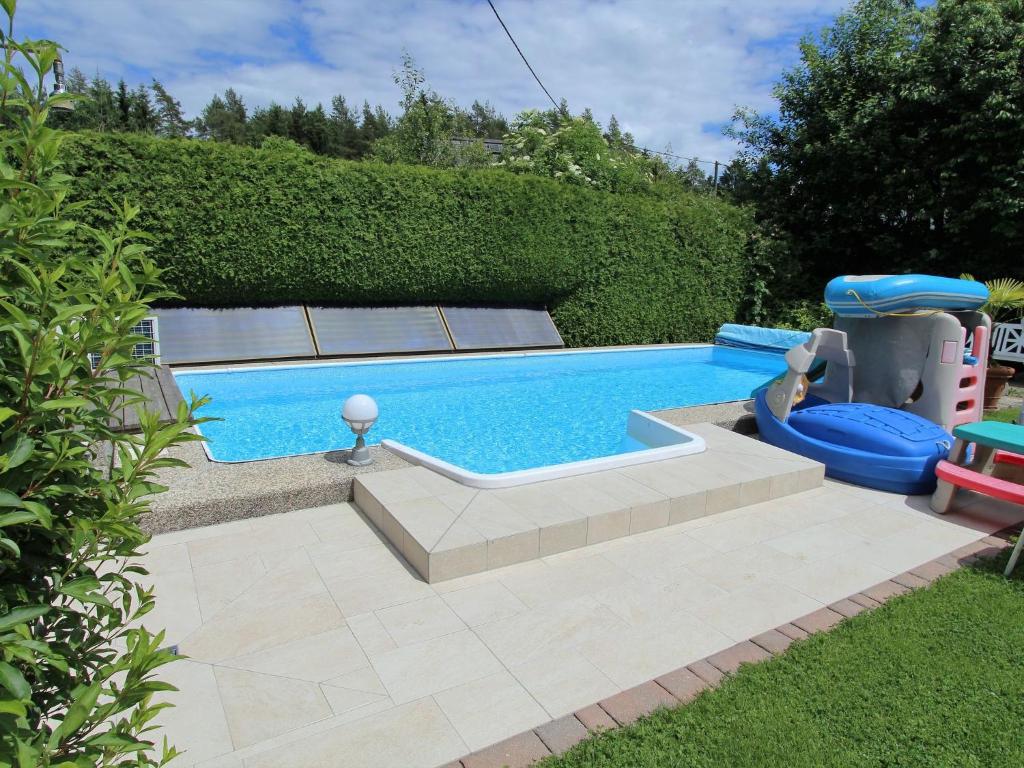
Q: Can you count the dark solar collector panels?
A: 3